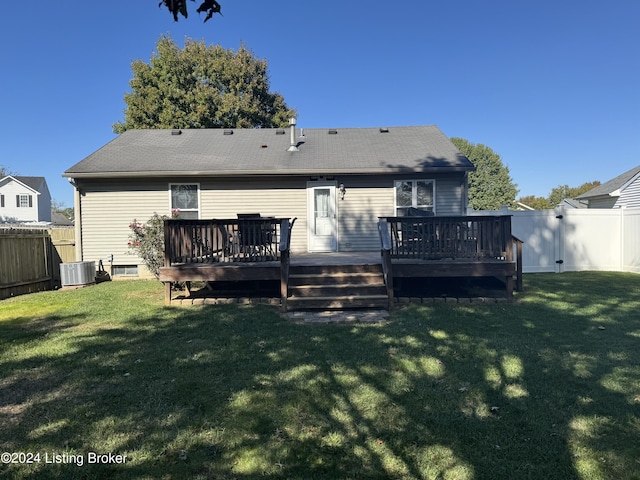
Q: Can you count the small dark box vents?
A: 5